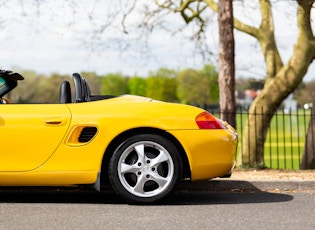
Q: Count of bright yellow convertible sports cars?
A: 1